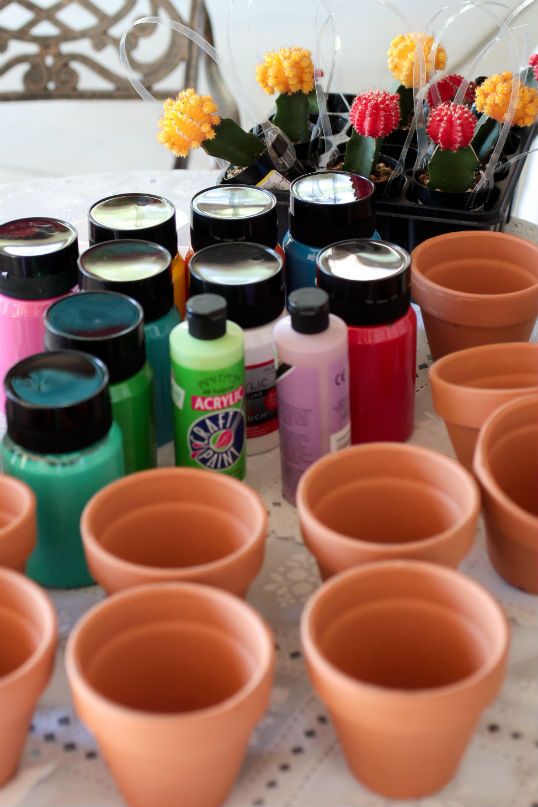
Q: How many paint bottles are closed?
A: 11